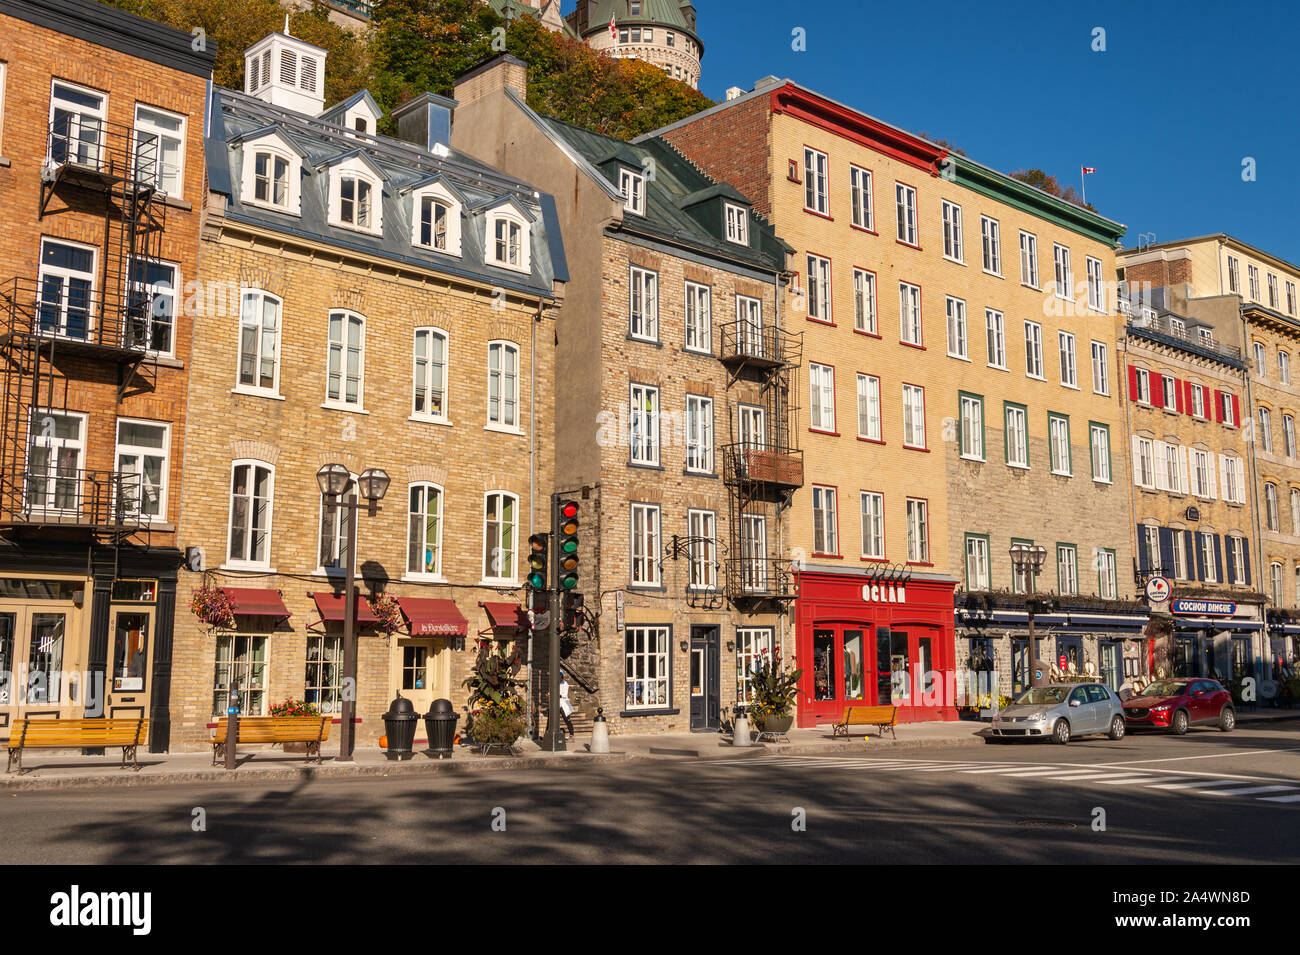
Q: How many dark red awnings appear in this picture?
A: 4